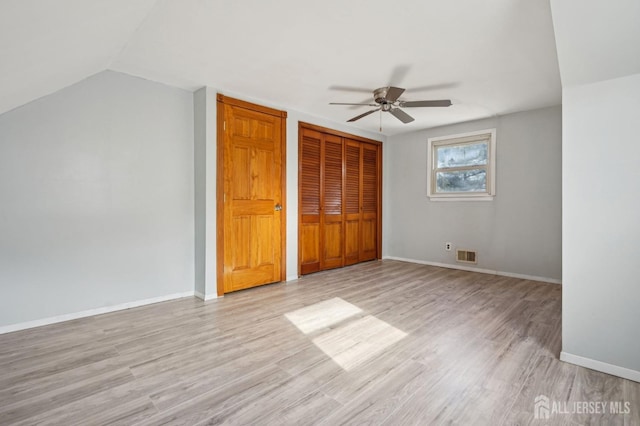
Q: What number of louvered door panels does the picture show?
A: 4